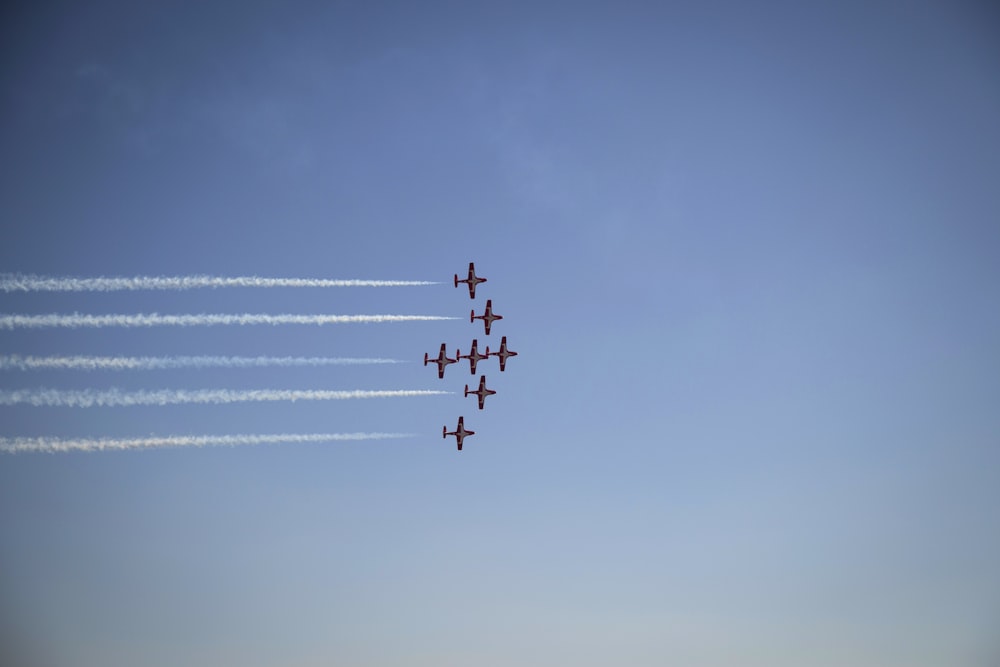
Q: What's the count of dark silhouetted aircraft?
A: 7